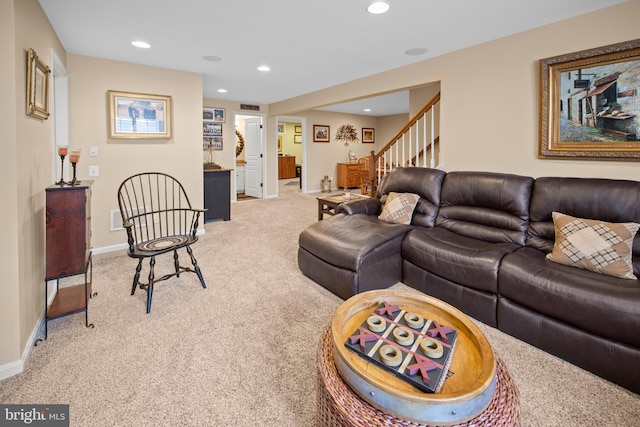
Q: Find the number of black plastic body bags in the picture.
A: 0